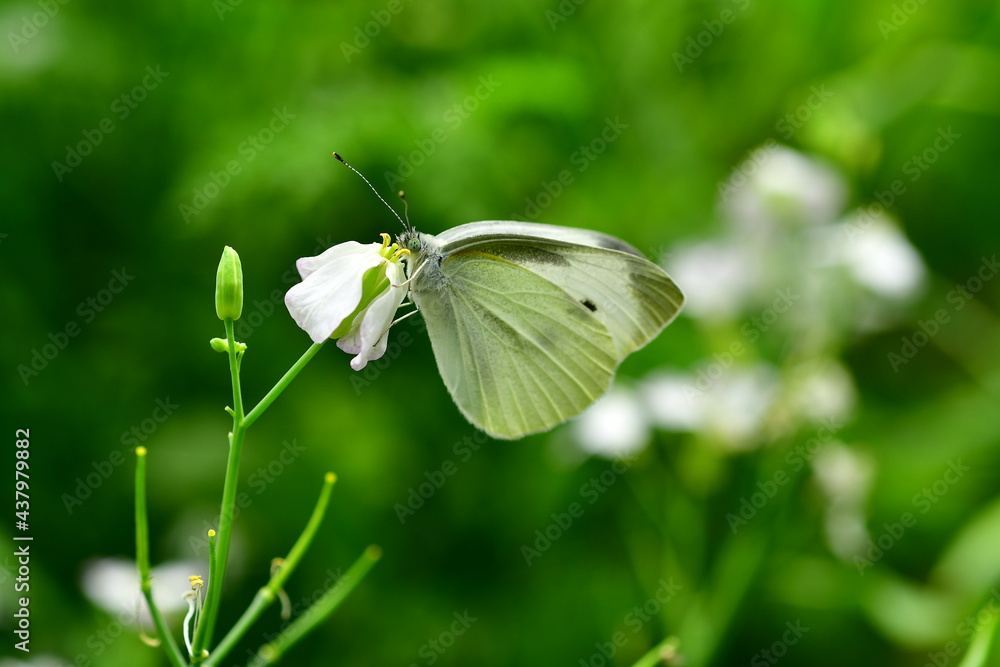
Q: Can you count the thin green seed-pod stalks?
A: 4